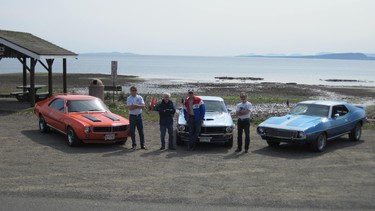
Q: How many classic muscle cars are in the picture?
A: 3